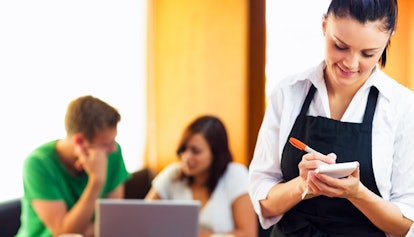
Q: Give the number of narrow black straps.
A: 2